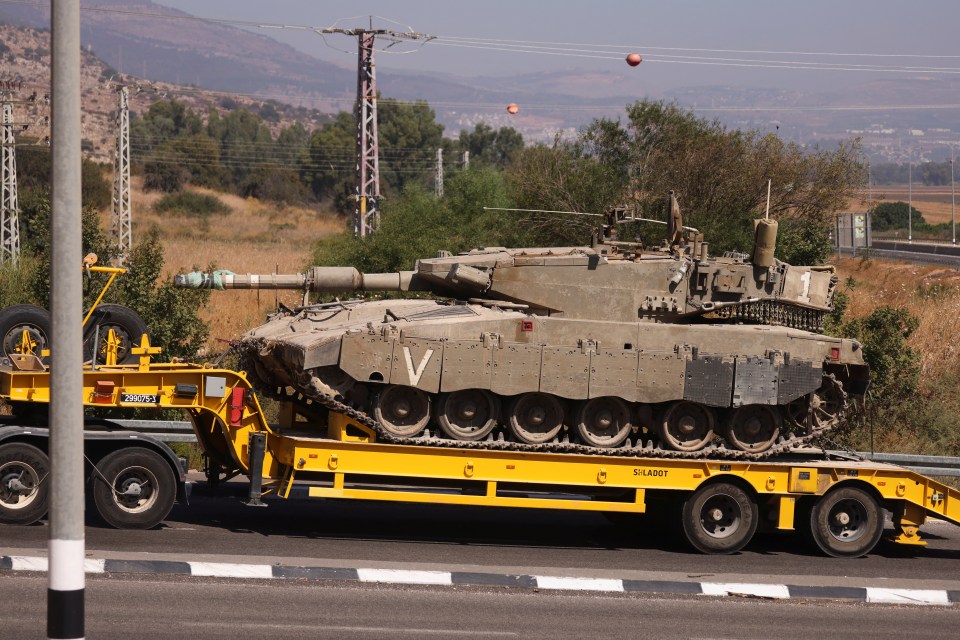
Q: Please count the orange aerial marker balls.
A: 2